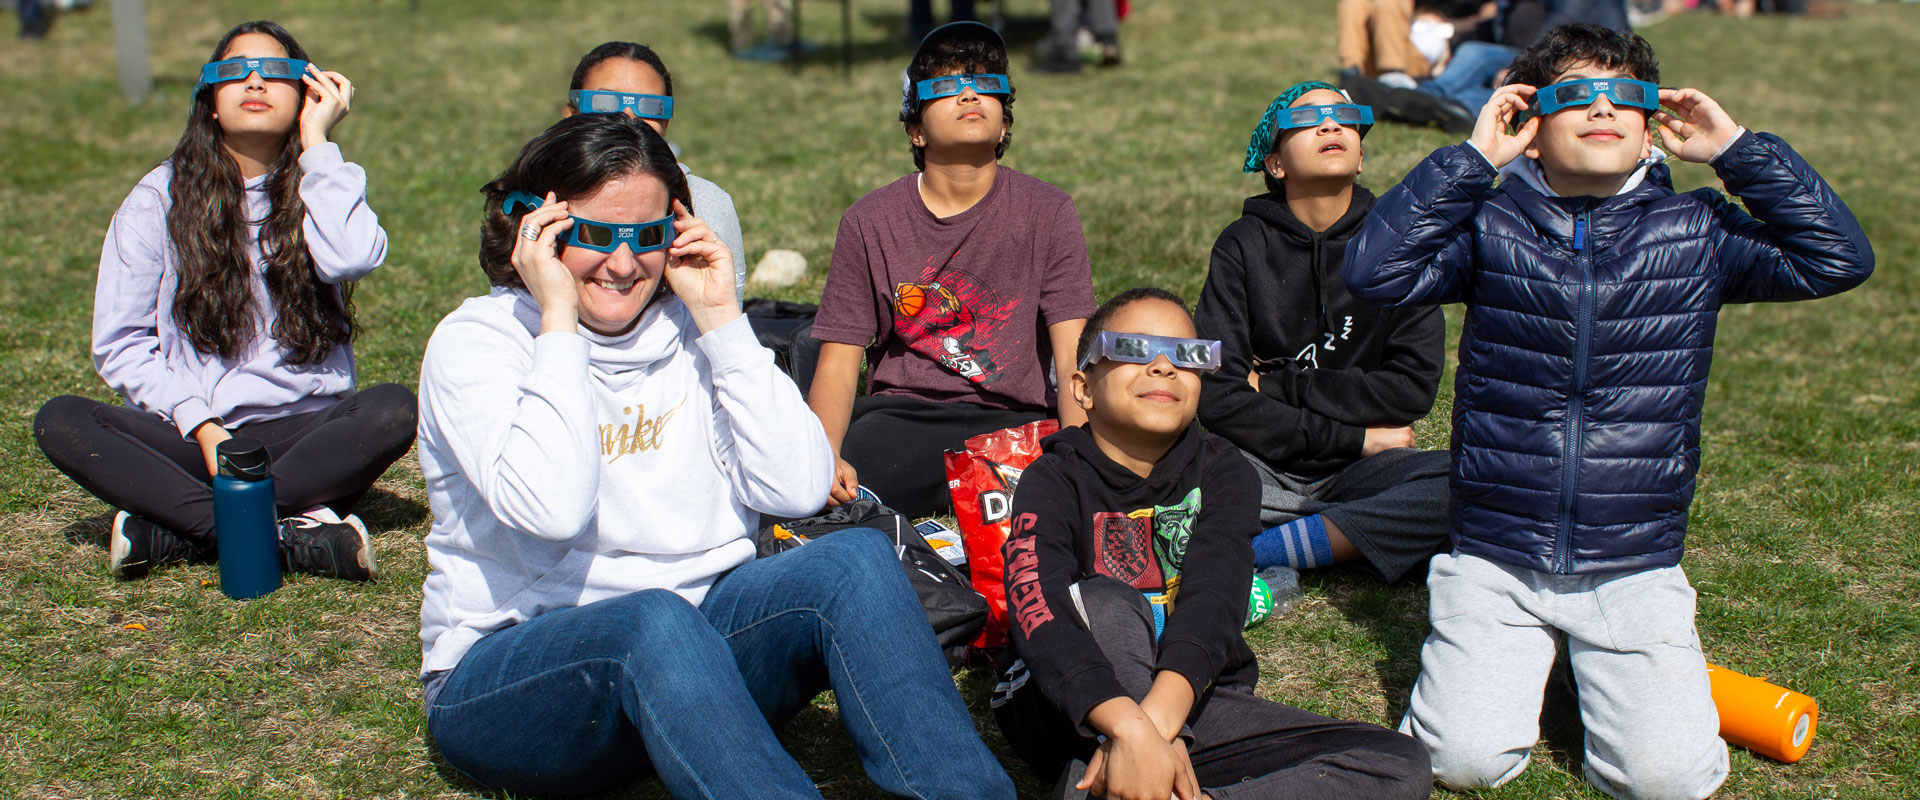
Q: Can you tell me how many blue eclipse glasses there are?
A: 6